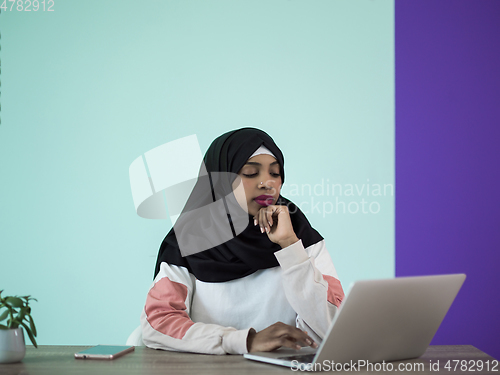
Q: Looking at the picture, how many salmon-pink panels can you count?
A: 2